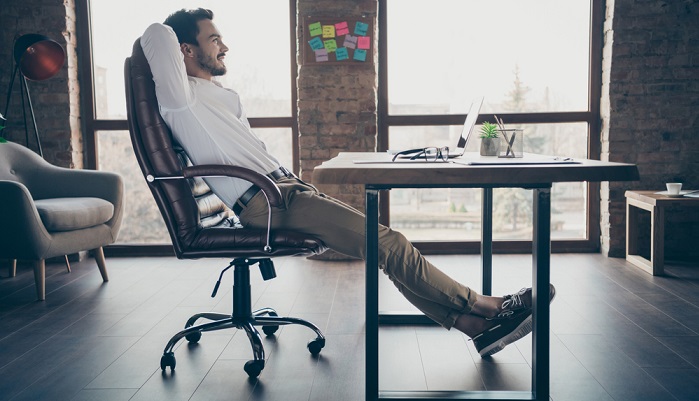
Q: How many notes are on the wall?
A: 11